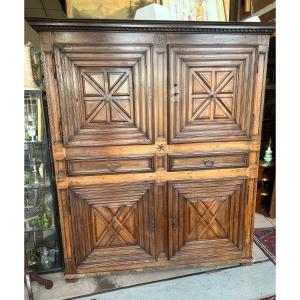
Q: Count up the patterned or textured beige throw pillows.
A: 0